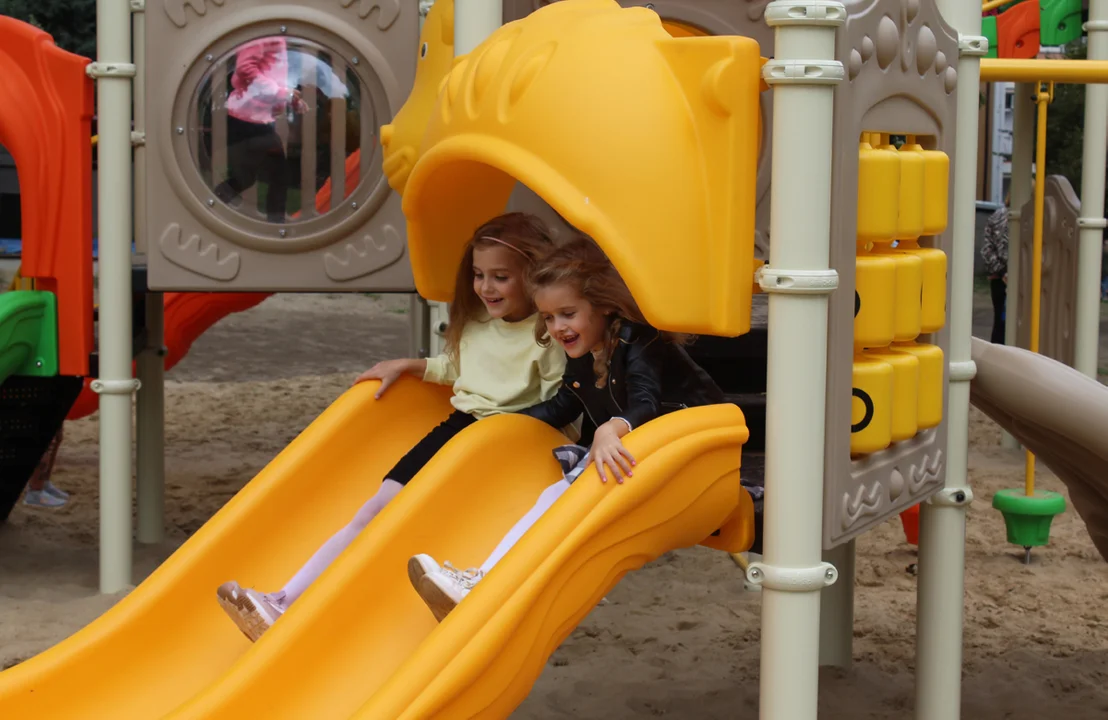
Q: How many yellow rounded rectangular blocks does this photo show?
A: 9